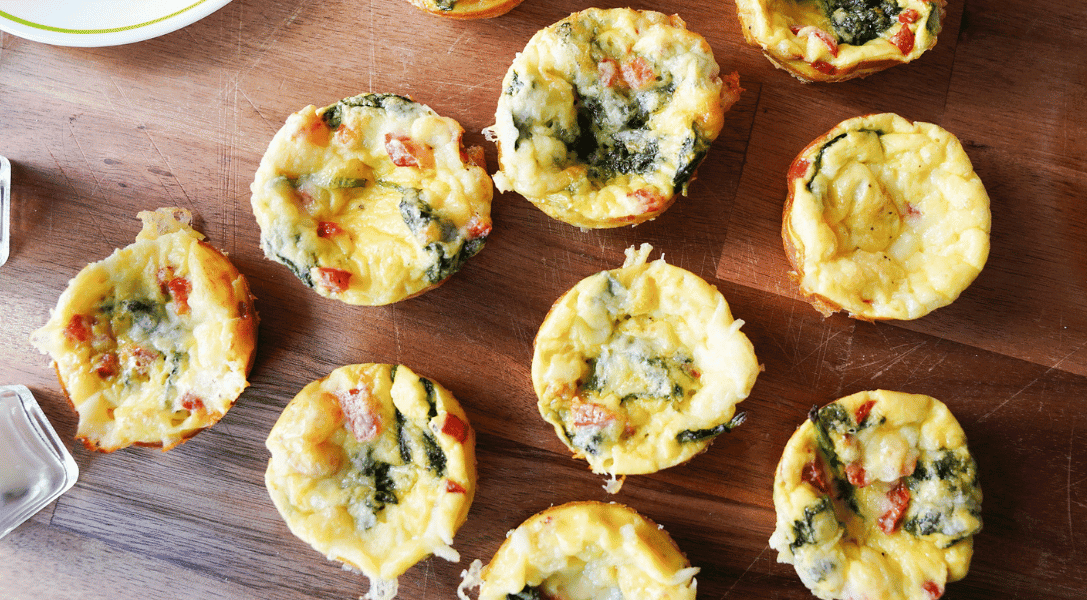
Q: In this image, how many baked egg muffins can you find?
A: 10